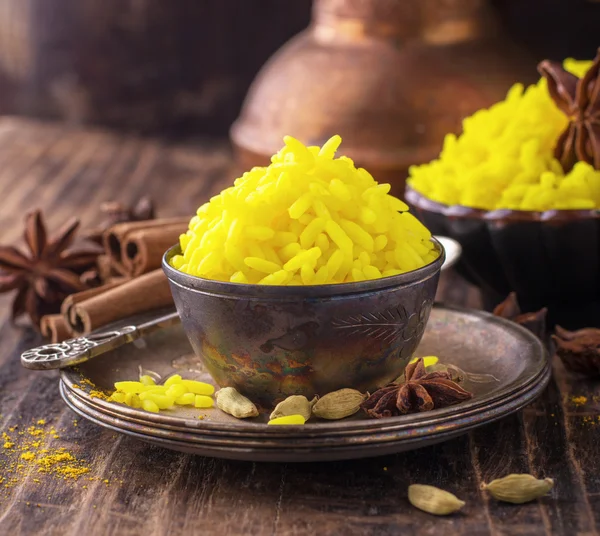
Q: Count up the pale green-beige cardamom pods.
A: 5